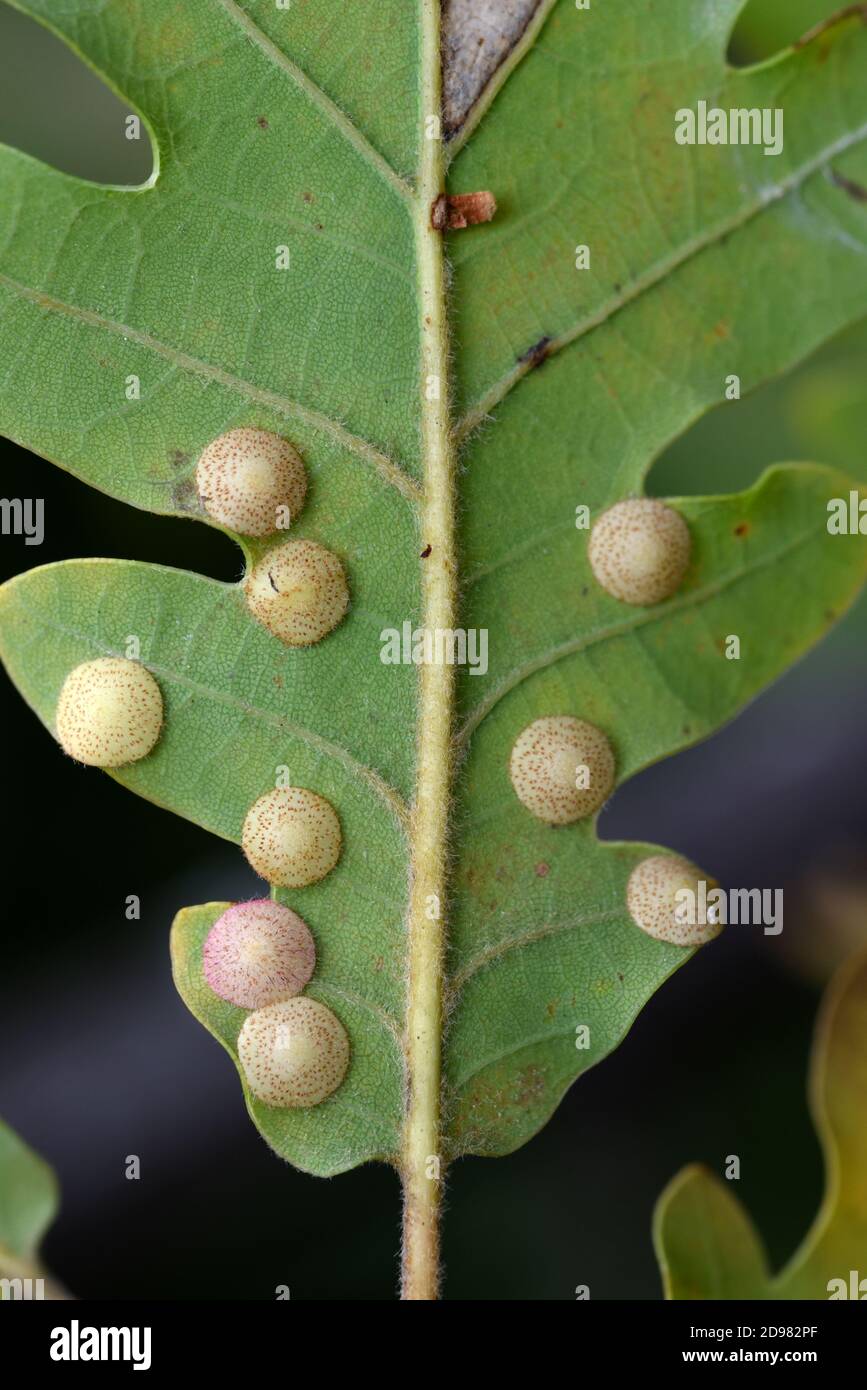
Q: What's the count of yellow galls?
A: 8